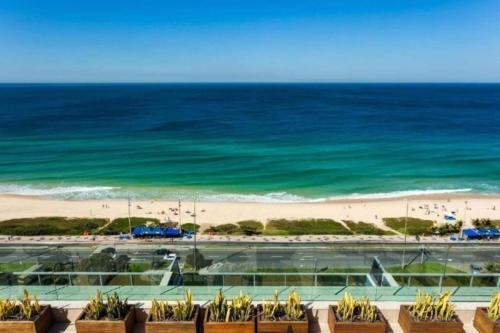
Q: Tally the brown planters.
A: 8